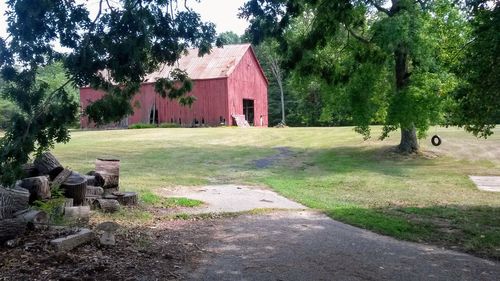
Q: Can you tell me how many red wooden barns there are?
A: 1